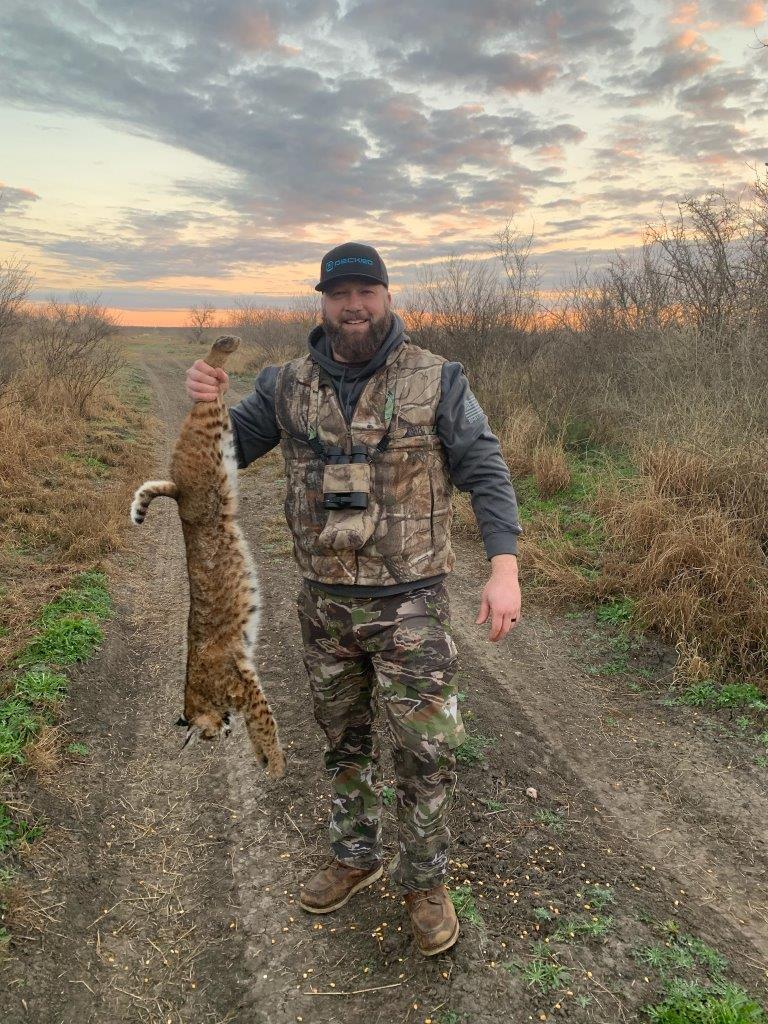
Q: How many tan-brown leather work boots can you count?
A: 2